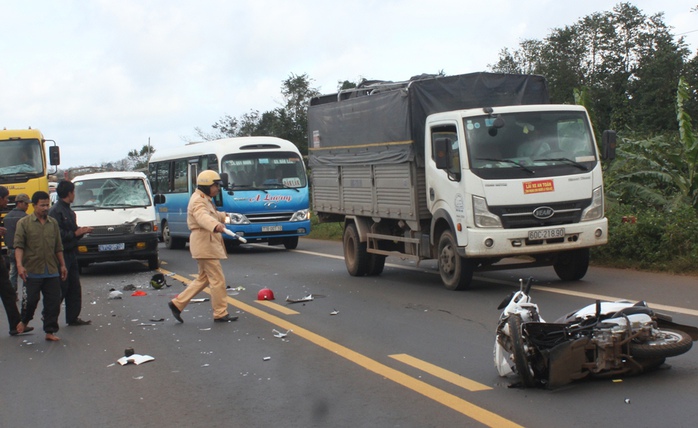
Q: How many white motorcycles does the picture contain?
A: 1